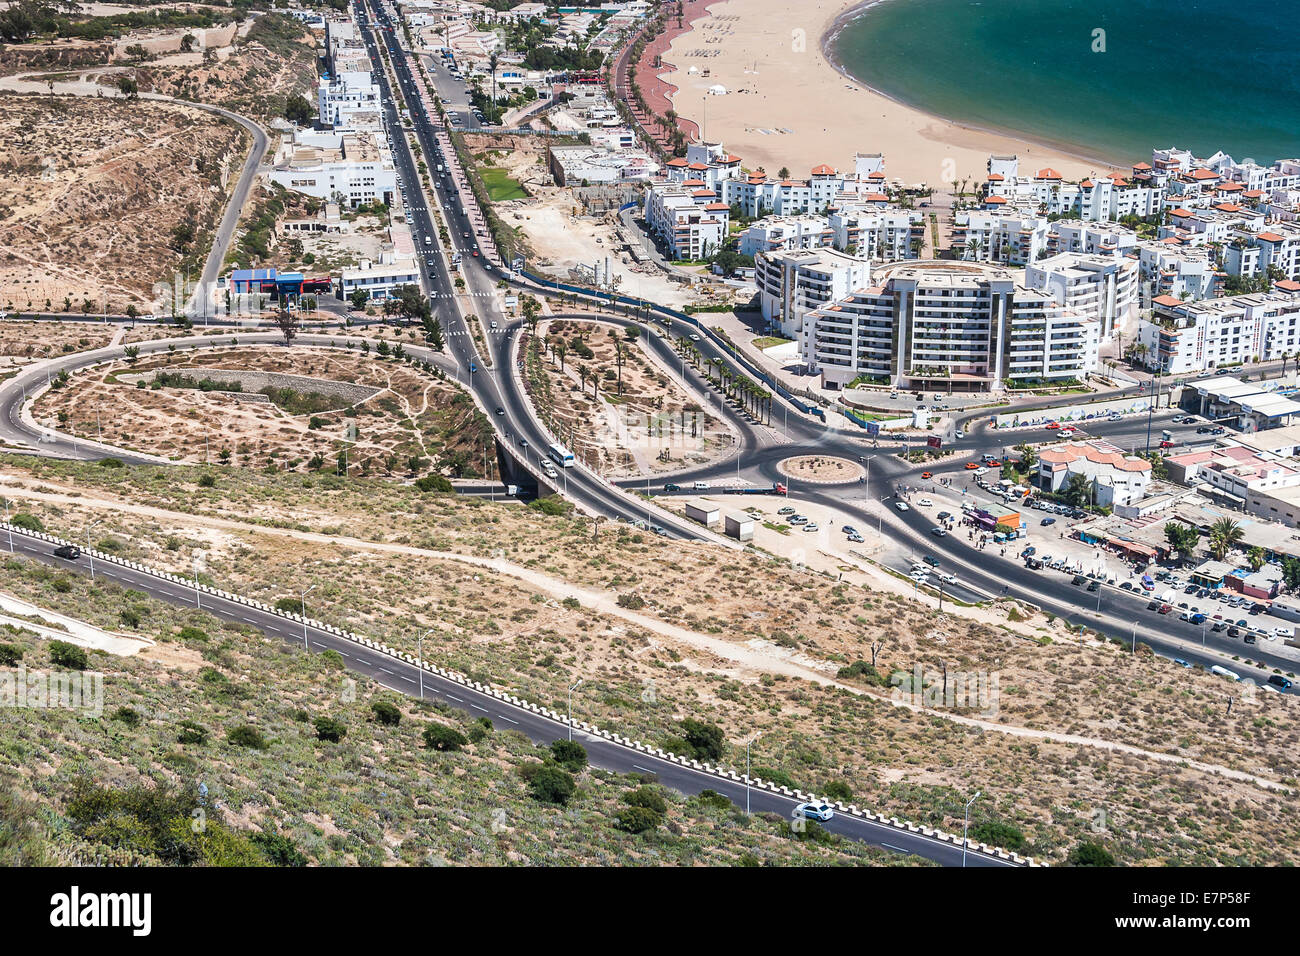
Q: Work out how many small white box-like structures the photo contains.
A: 2